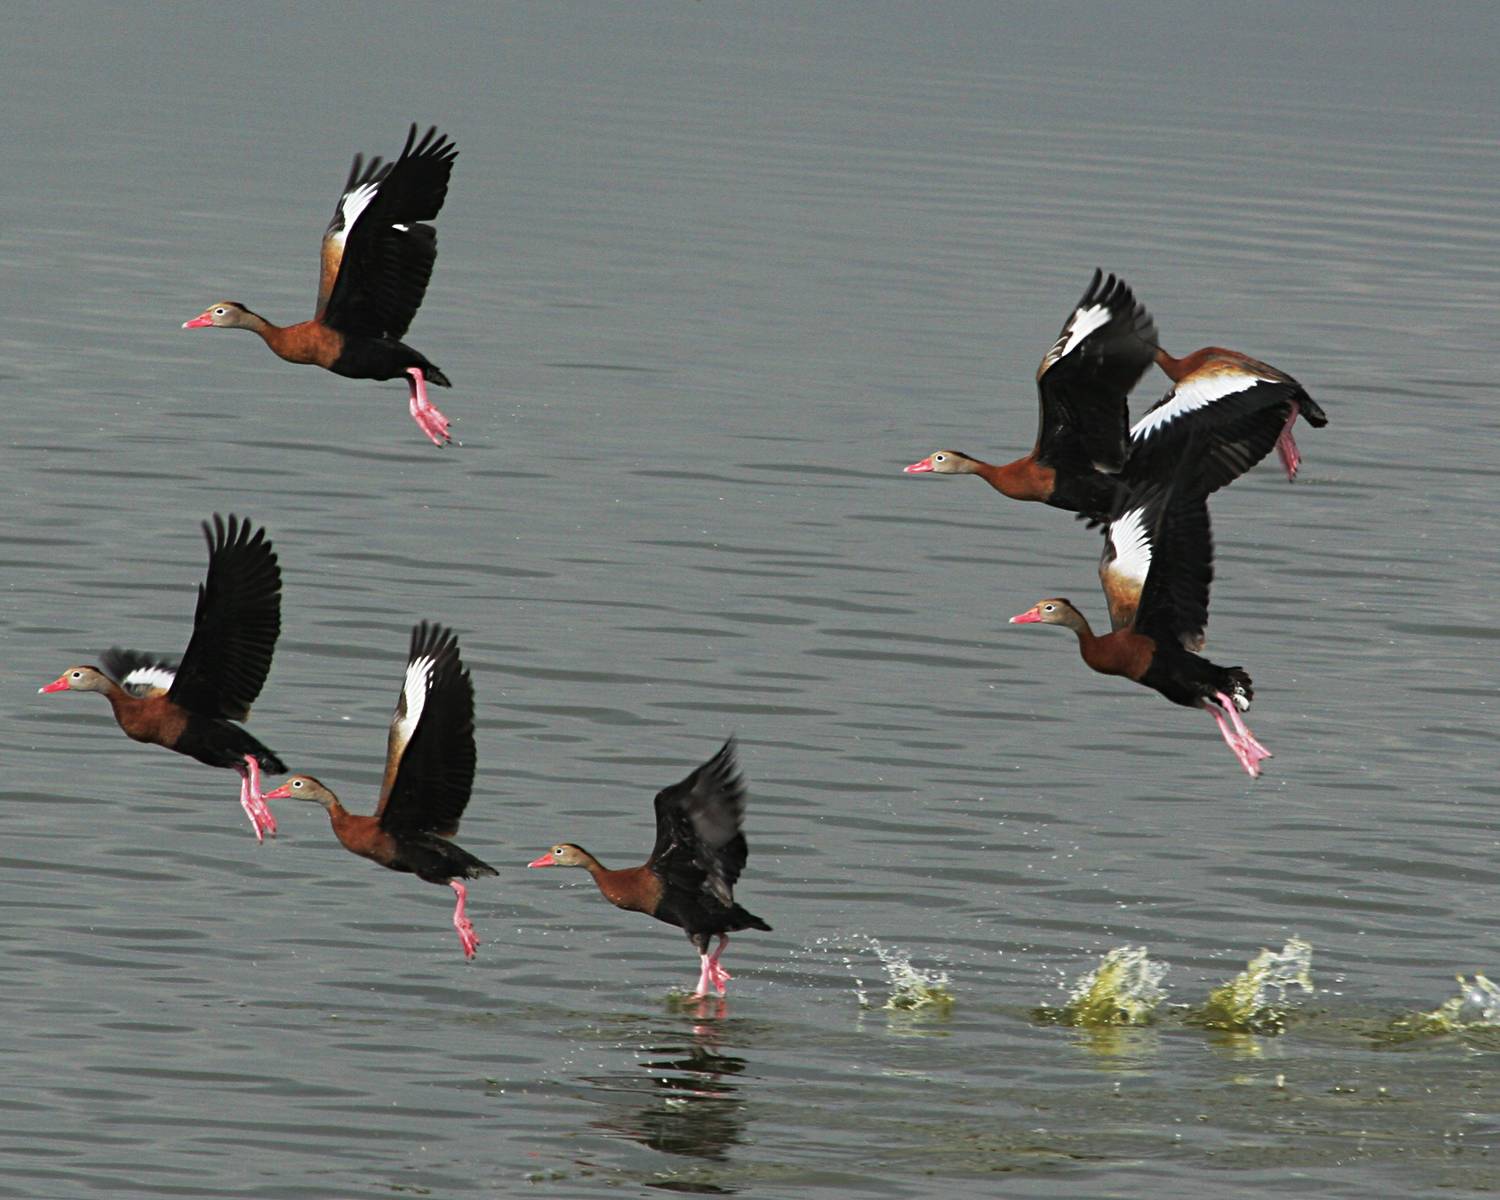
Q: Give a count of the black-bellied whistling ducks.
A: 7